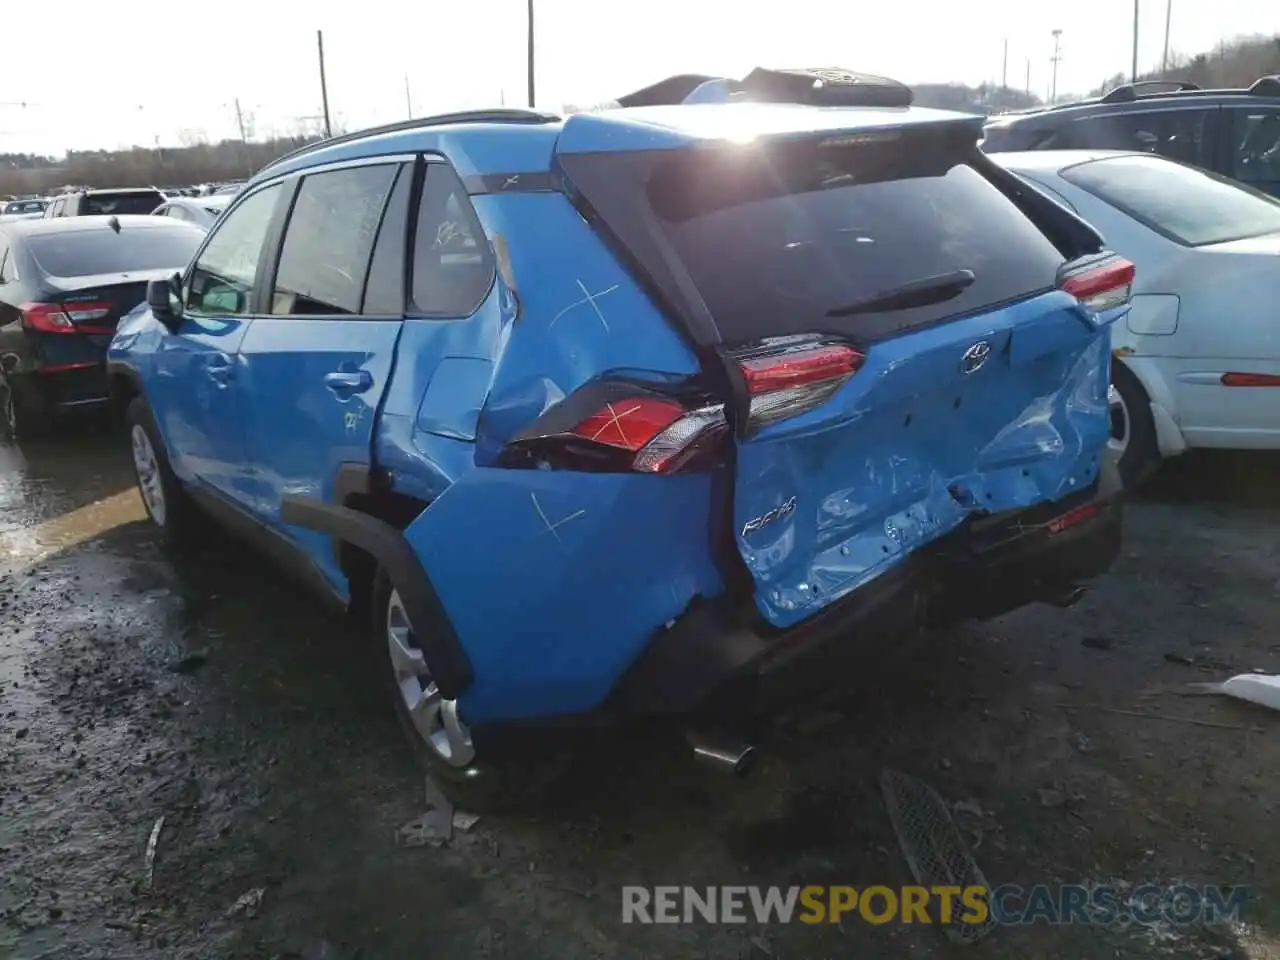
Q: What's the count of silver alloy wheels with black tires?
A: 3